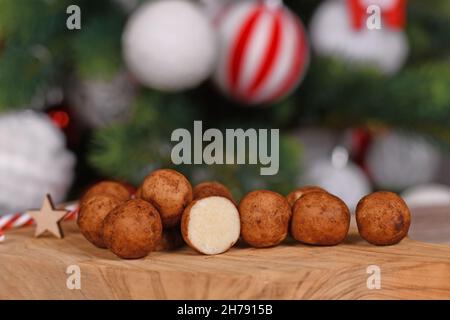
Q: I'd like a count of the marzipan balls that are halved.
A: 1